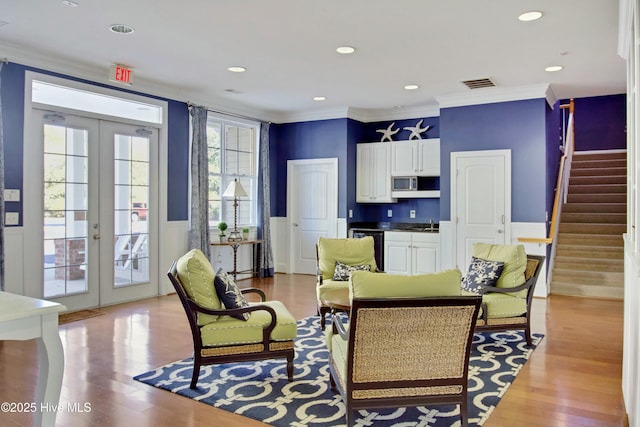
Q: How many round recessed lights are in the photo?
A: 7